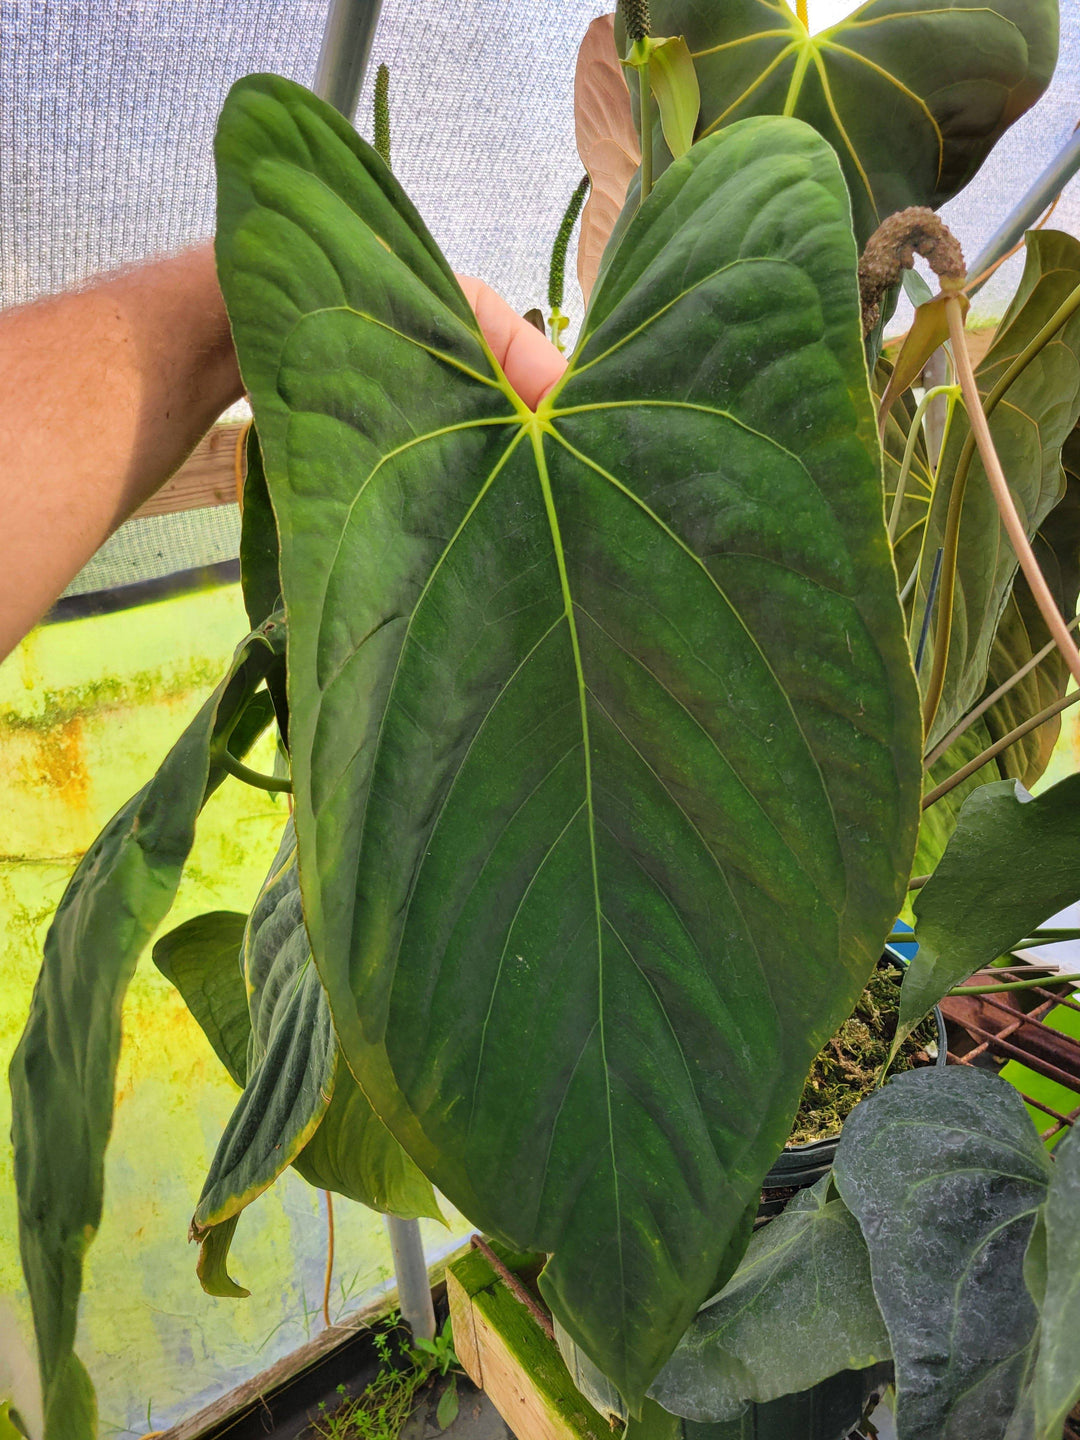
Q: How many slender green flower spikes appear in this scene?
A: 3